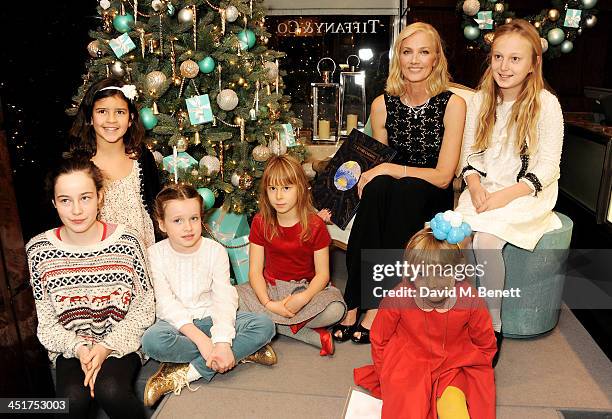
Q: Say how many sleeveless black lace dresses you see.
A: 1